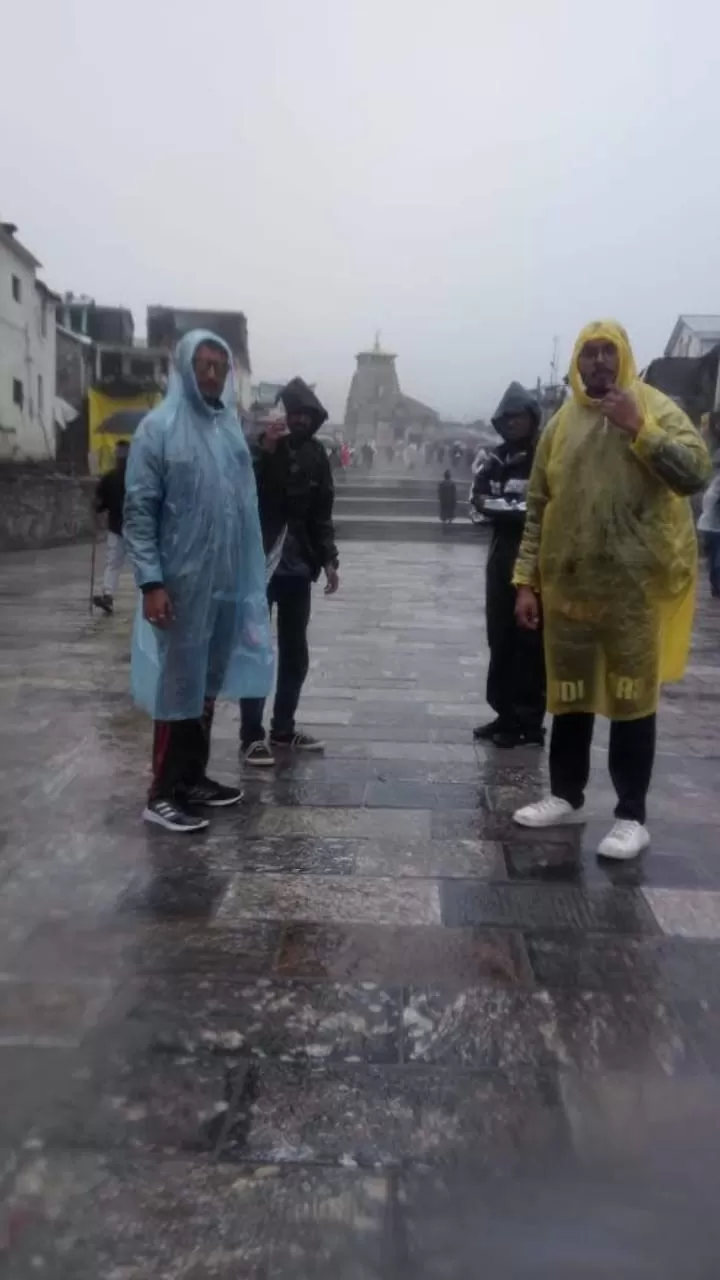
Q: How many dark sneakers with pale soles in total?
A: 4